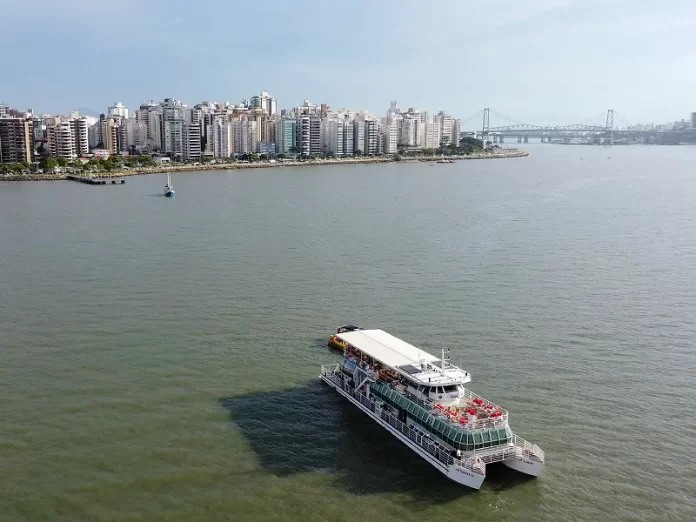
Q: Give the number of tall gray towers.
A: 2